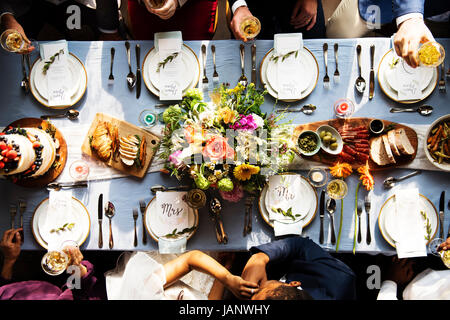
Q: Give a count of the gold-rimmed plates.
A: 8